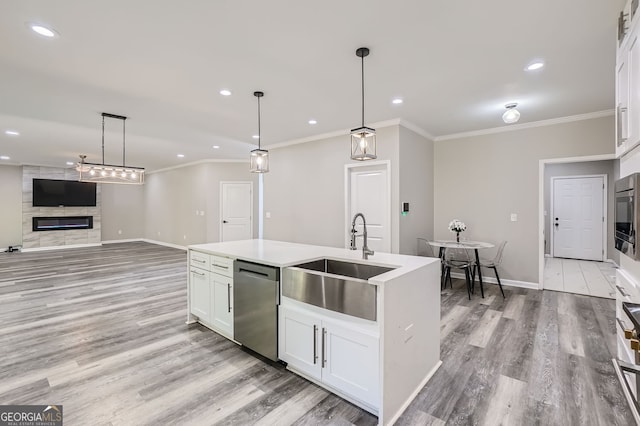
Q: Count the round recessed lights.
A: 11